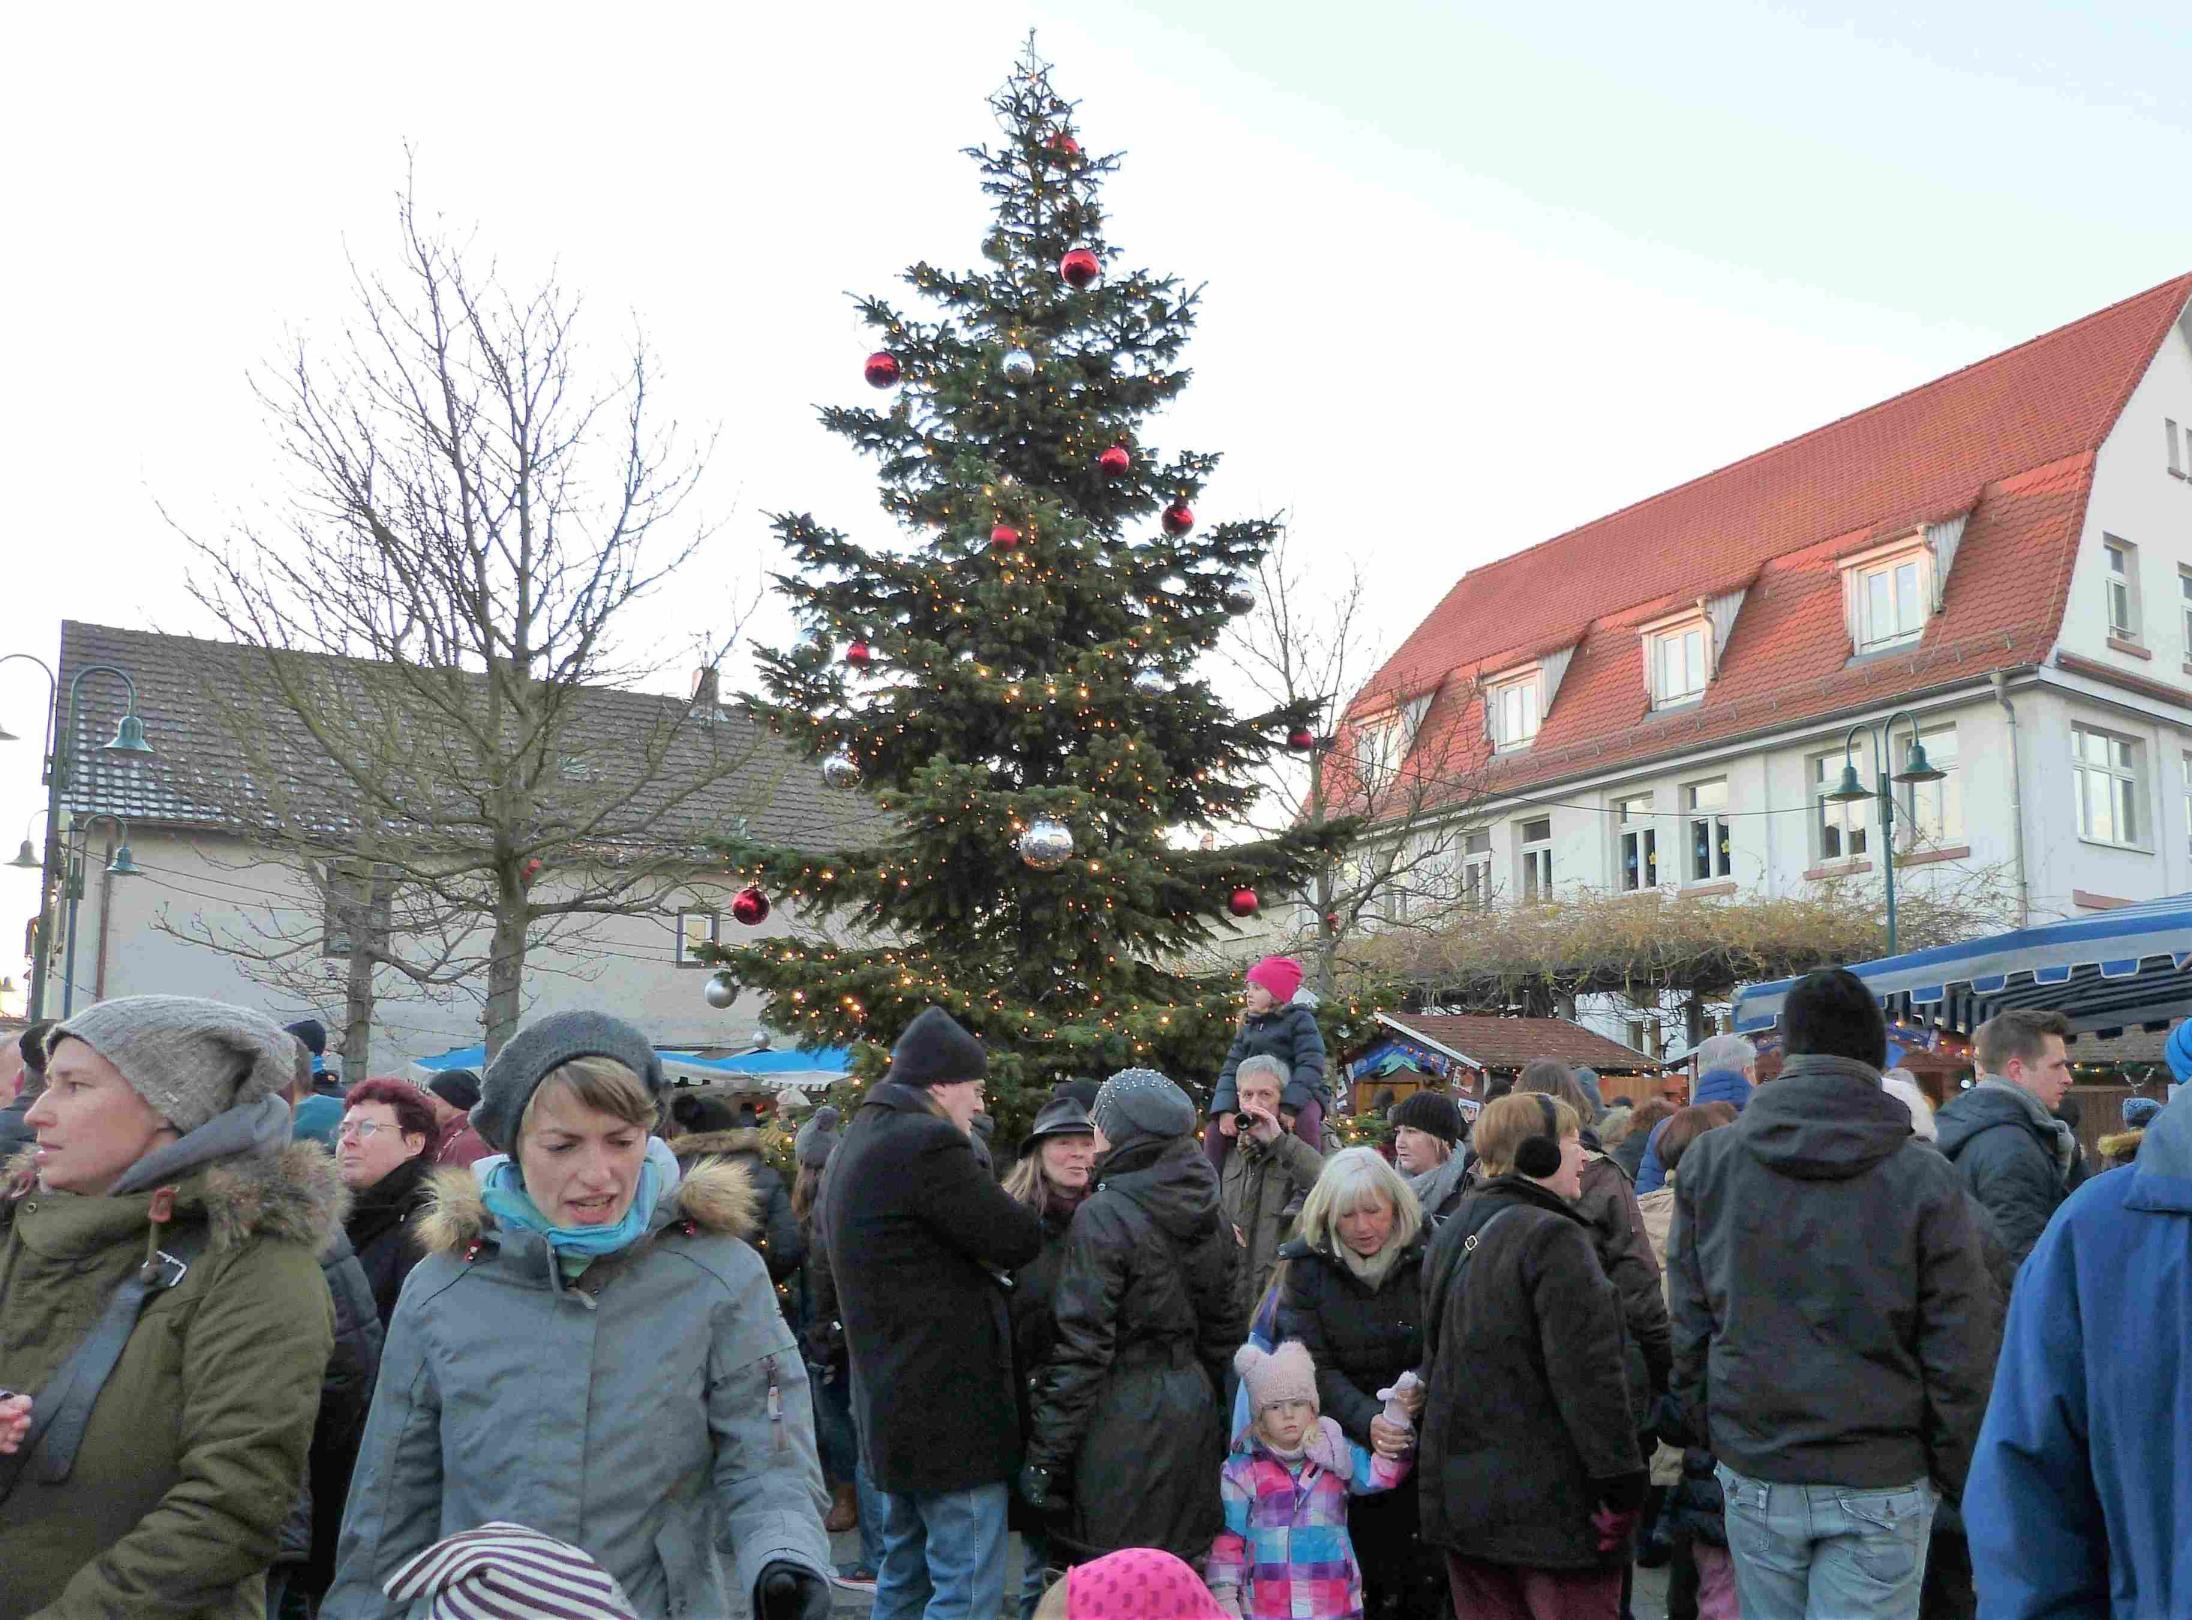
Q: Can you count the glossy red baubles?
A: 10